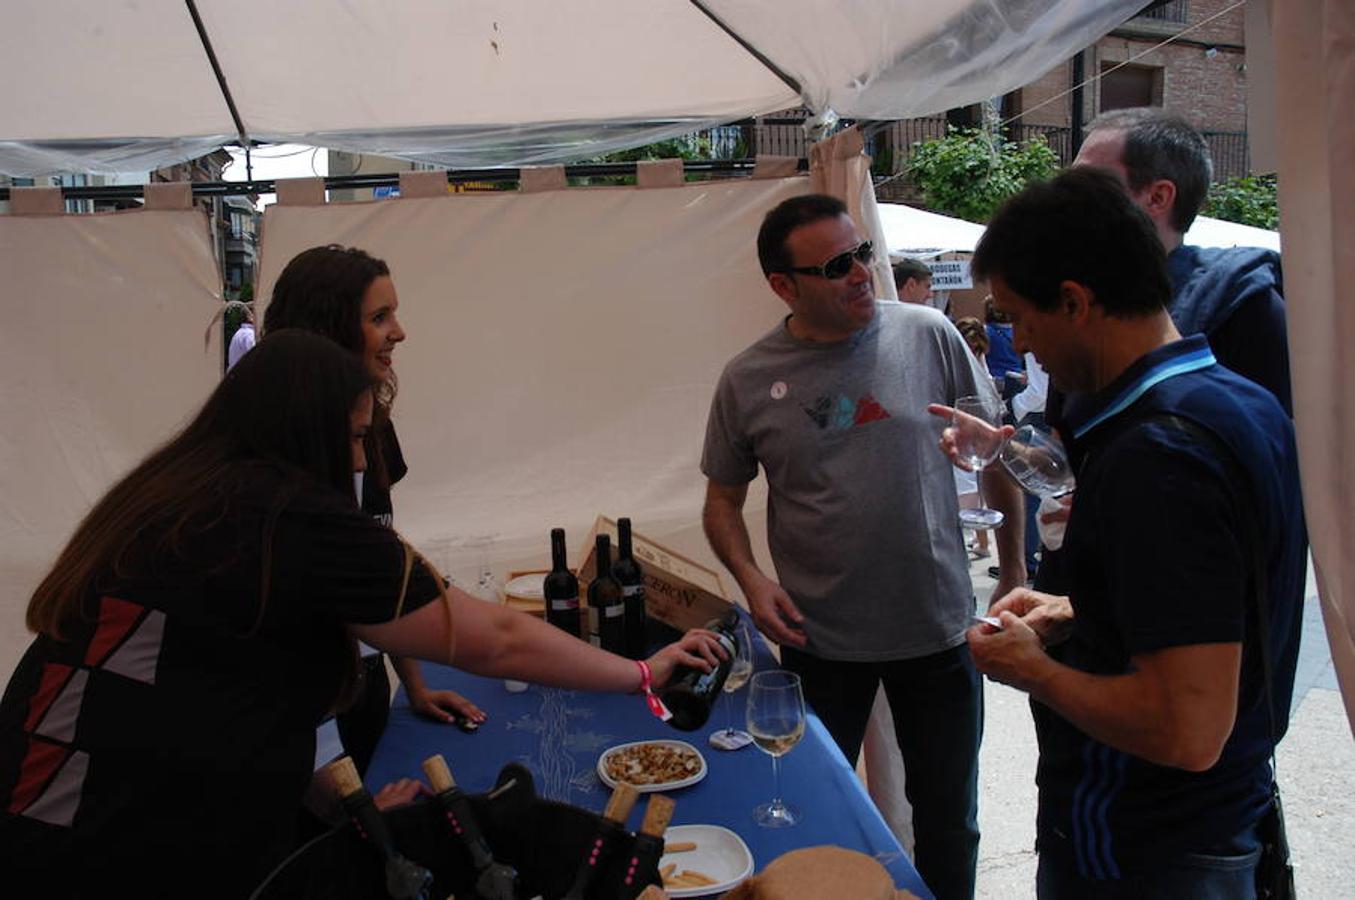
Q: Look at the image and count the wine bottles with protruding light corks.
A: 4